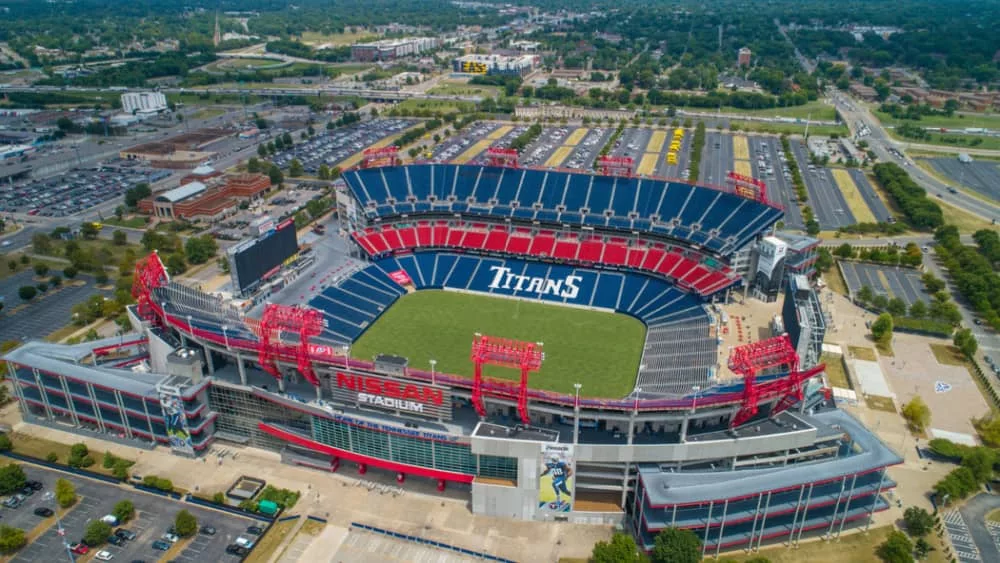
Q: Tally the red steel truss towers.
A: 8